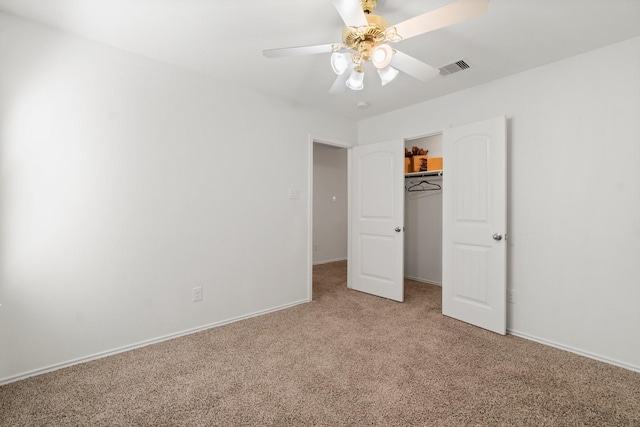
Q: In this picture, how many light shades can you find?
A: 4